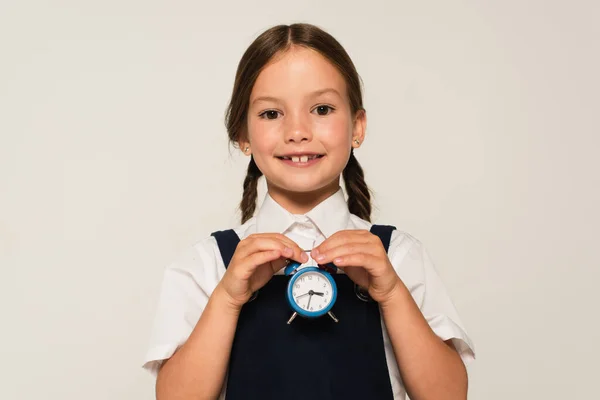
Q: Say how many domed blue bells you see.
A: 2